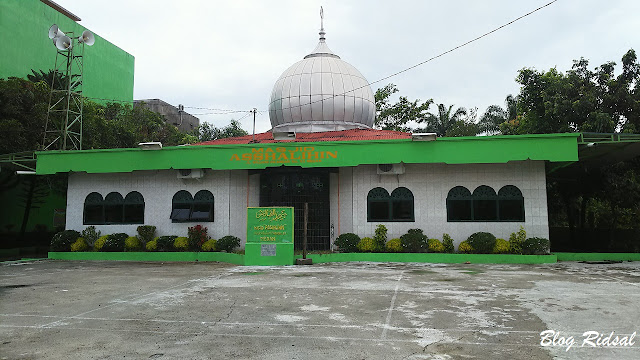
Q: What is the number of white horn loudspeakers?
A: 3